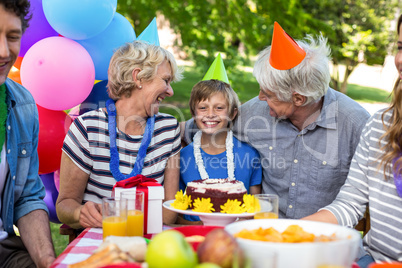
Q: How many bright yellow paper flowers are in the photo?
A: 4